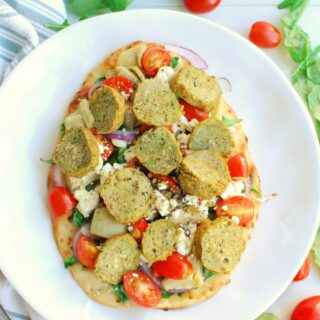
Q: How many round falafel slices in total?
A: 11